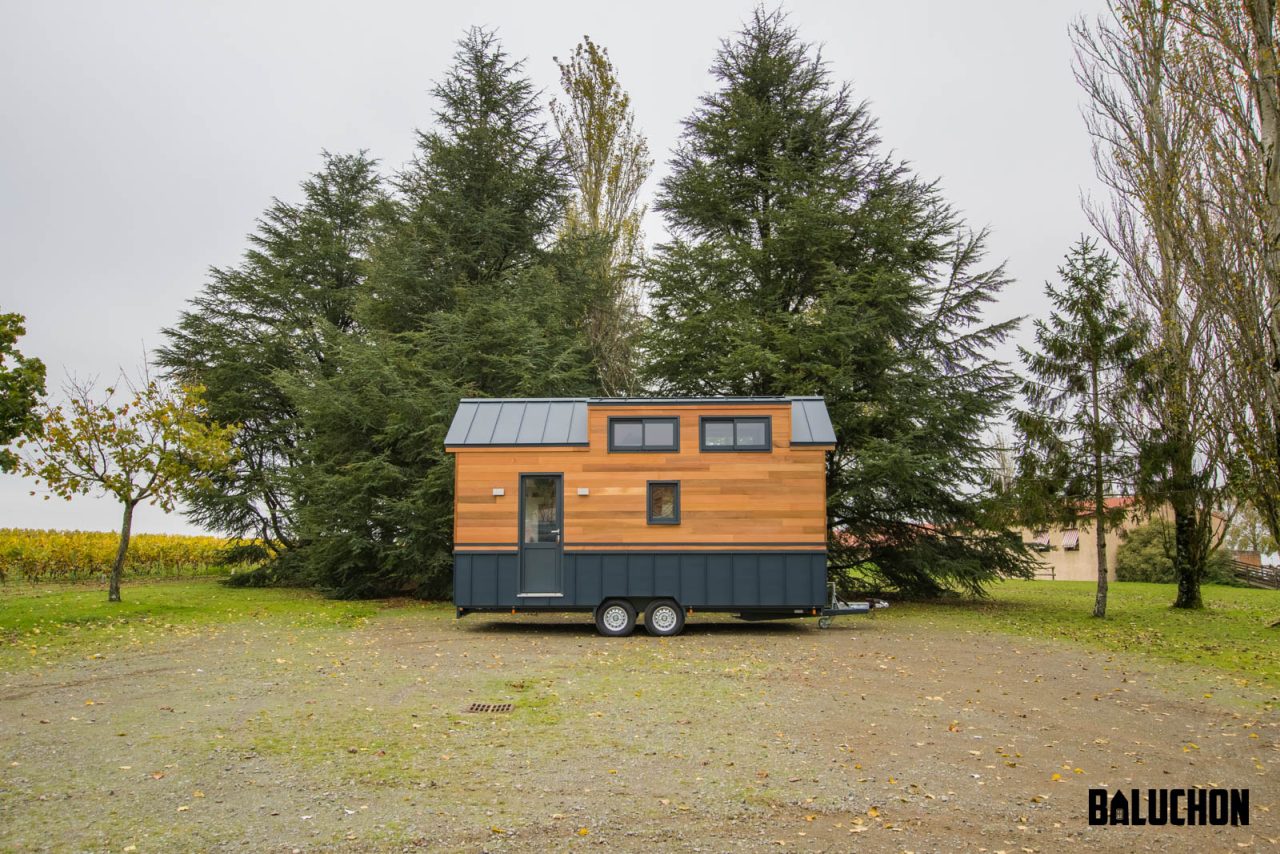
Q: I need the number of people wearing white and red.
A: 0